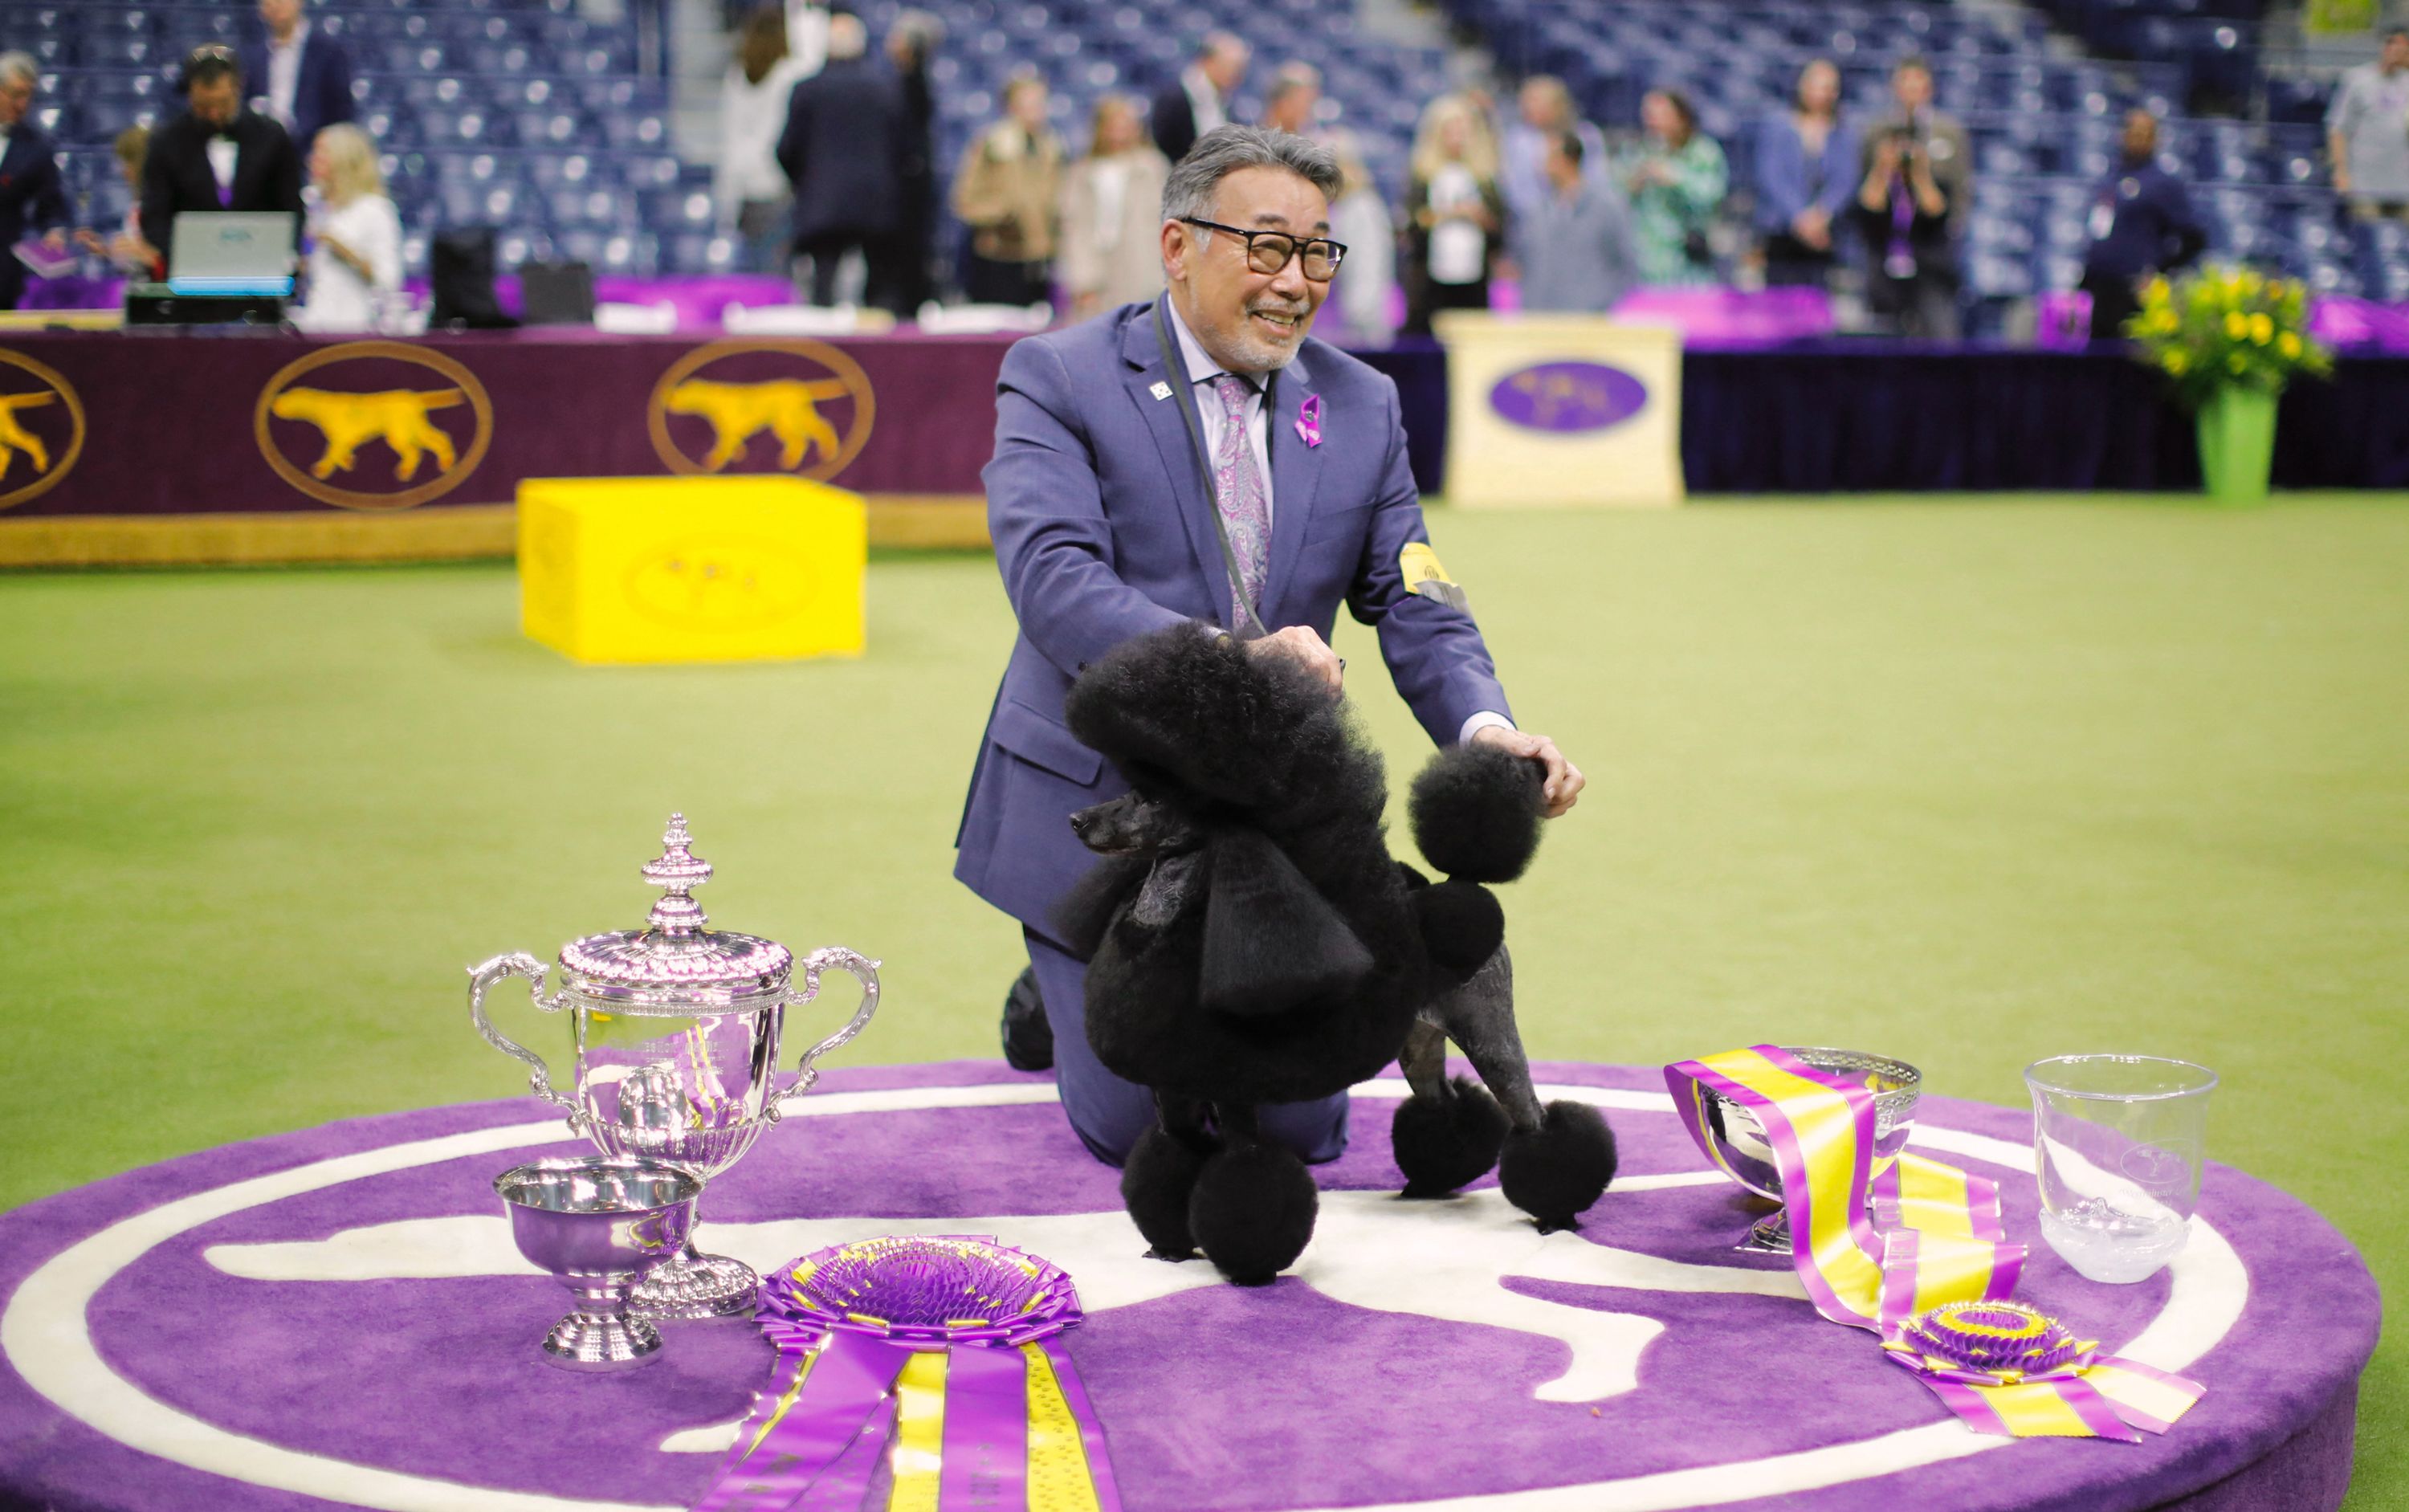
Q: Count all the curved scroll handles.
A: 2